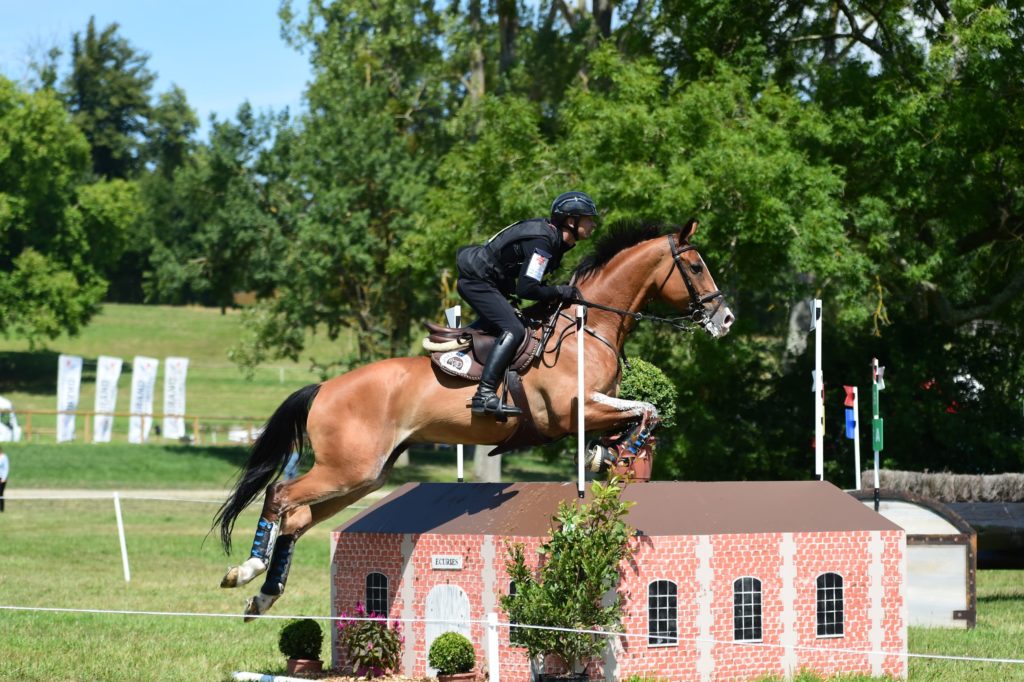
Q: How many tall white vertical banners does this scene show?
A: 4